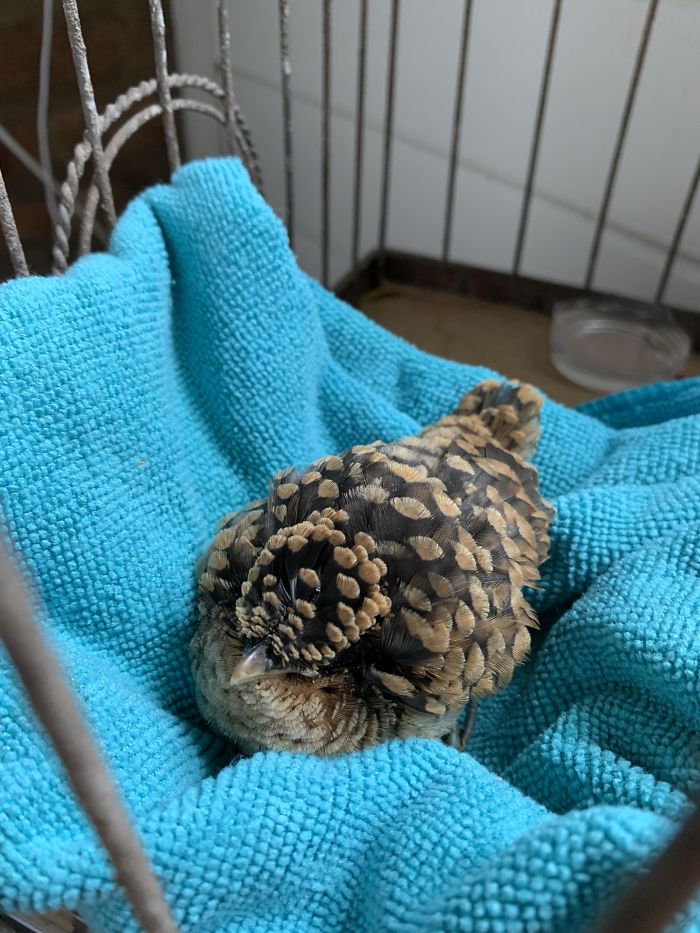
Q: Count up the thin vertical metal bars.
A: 12